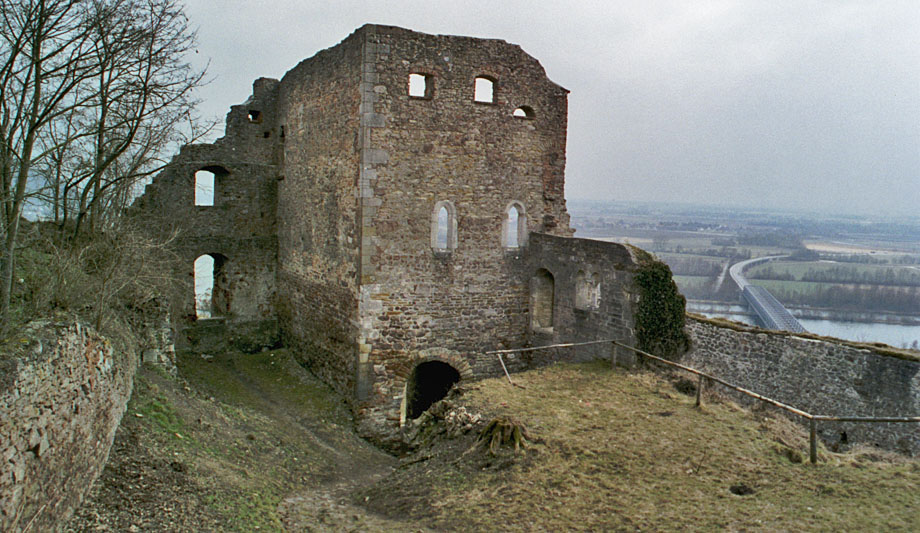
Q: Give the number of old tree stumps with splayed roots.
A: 1